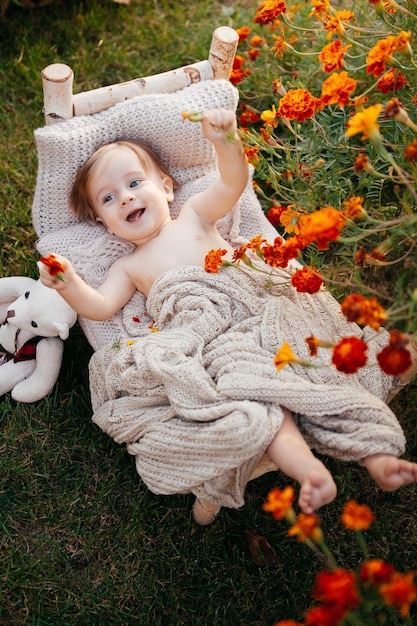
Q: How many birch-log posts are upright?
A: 2